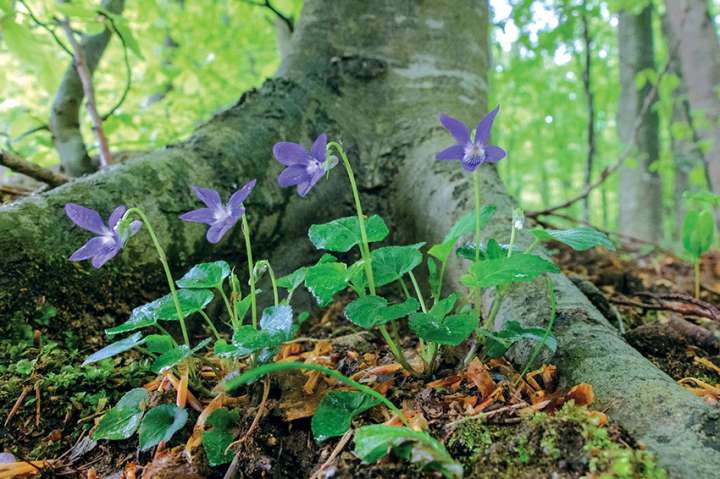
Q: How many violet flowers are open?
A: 4